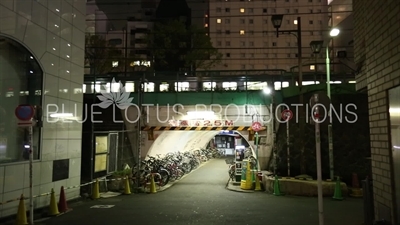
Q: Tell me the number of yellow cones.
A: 6